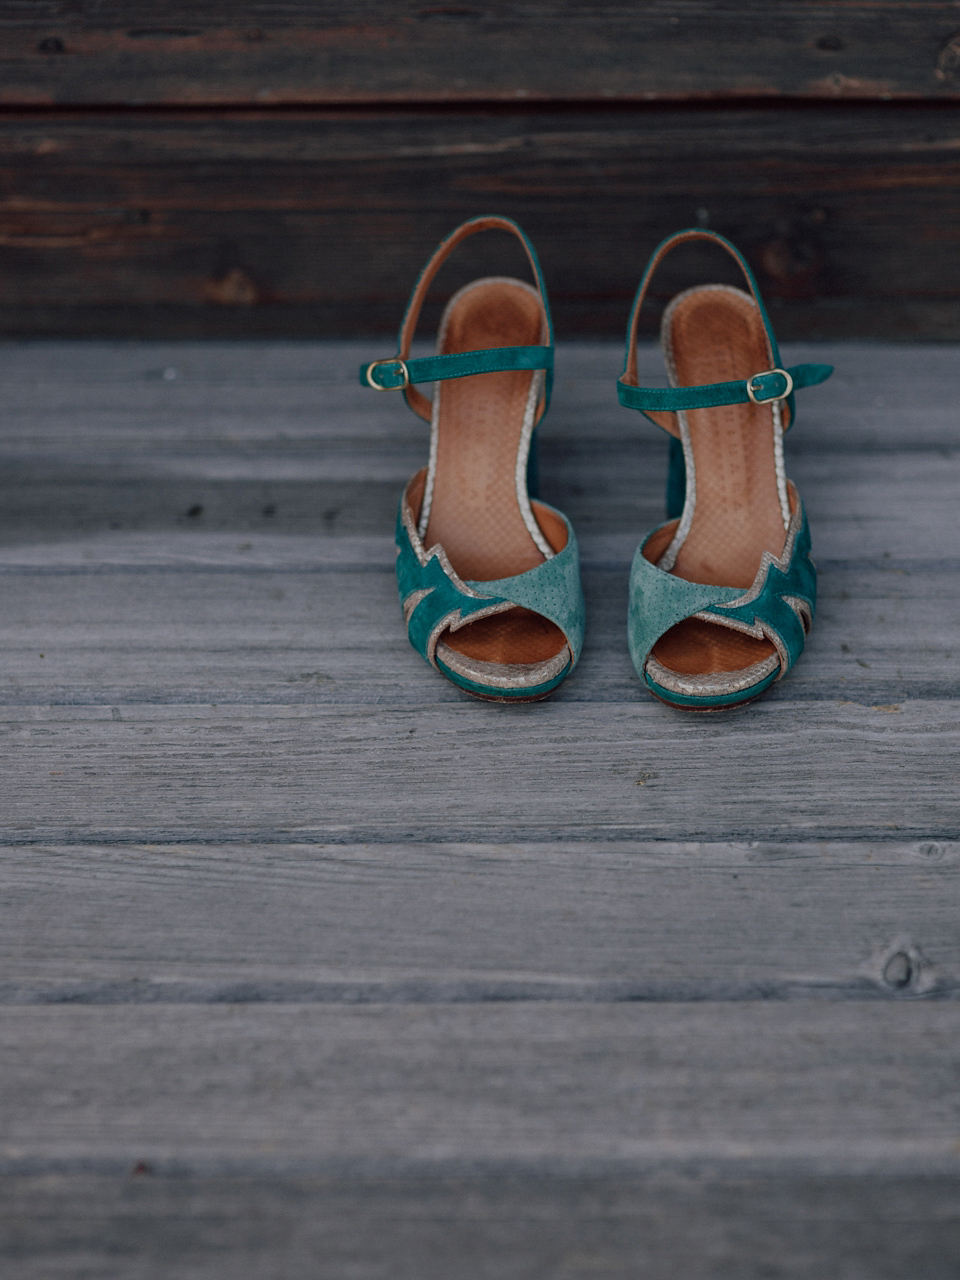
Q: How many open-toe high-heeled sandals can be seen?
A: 2